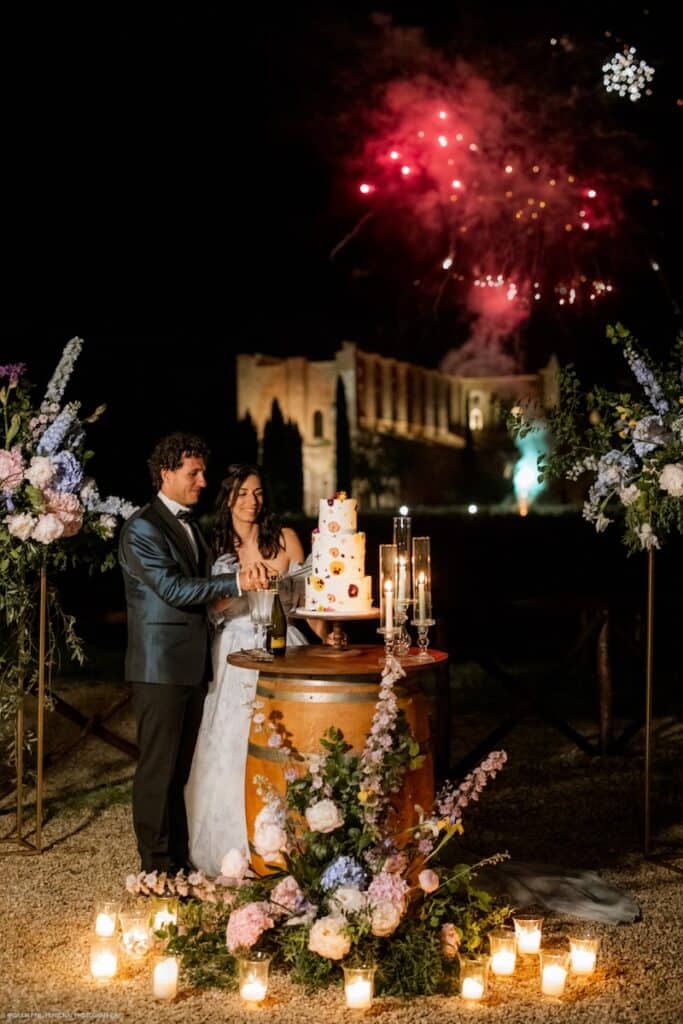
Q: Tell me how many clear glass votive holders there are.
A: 12